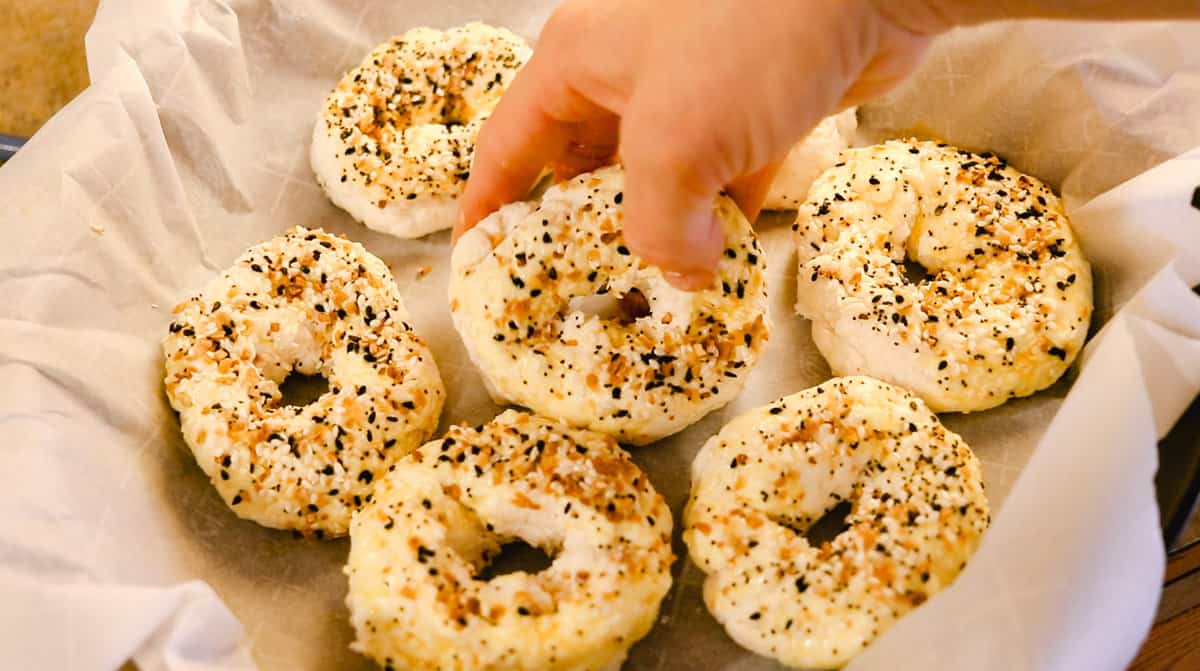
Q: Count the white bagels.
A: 7